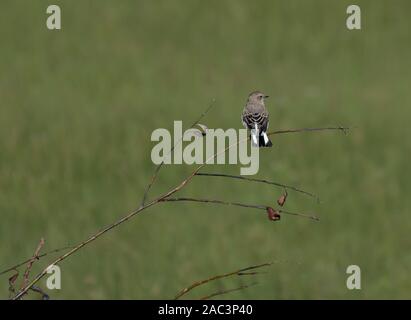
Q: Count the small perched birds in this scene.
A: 1